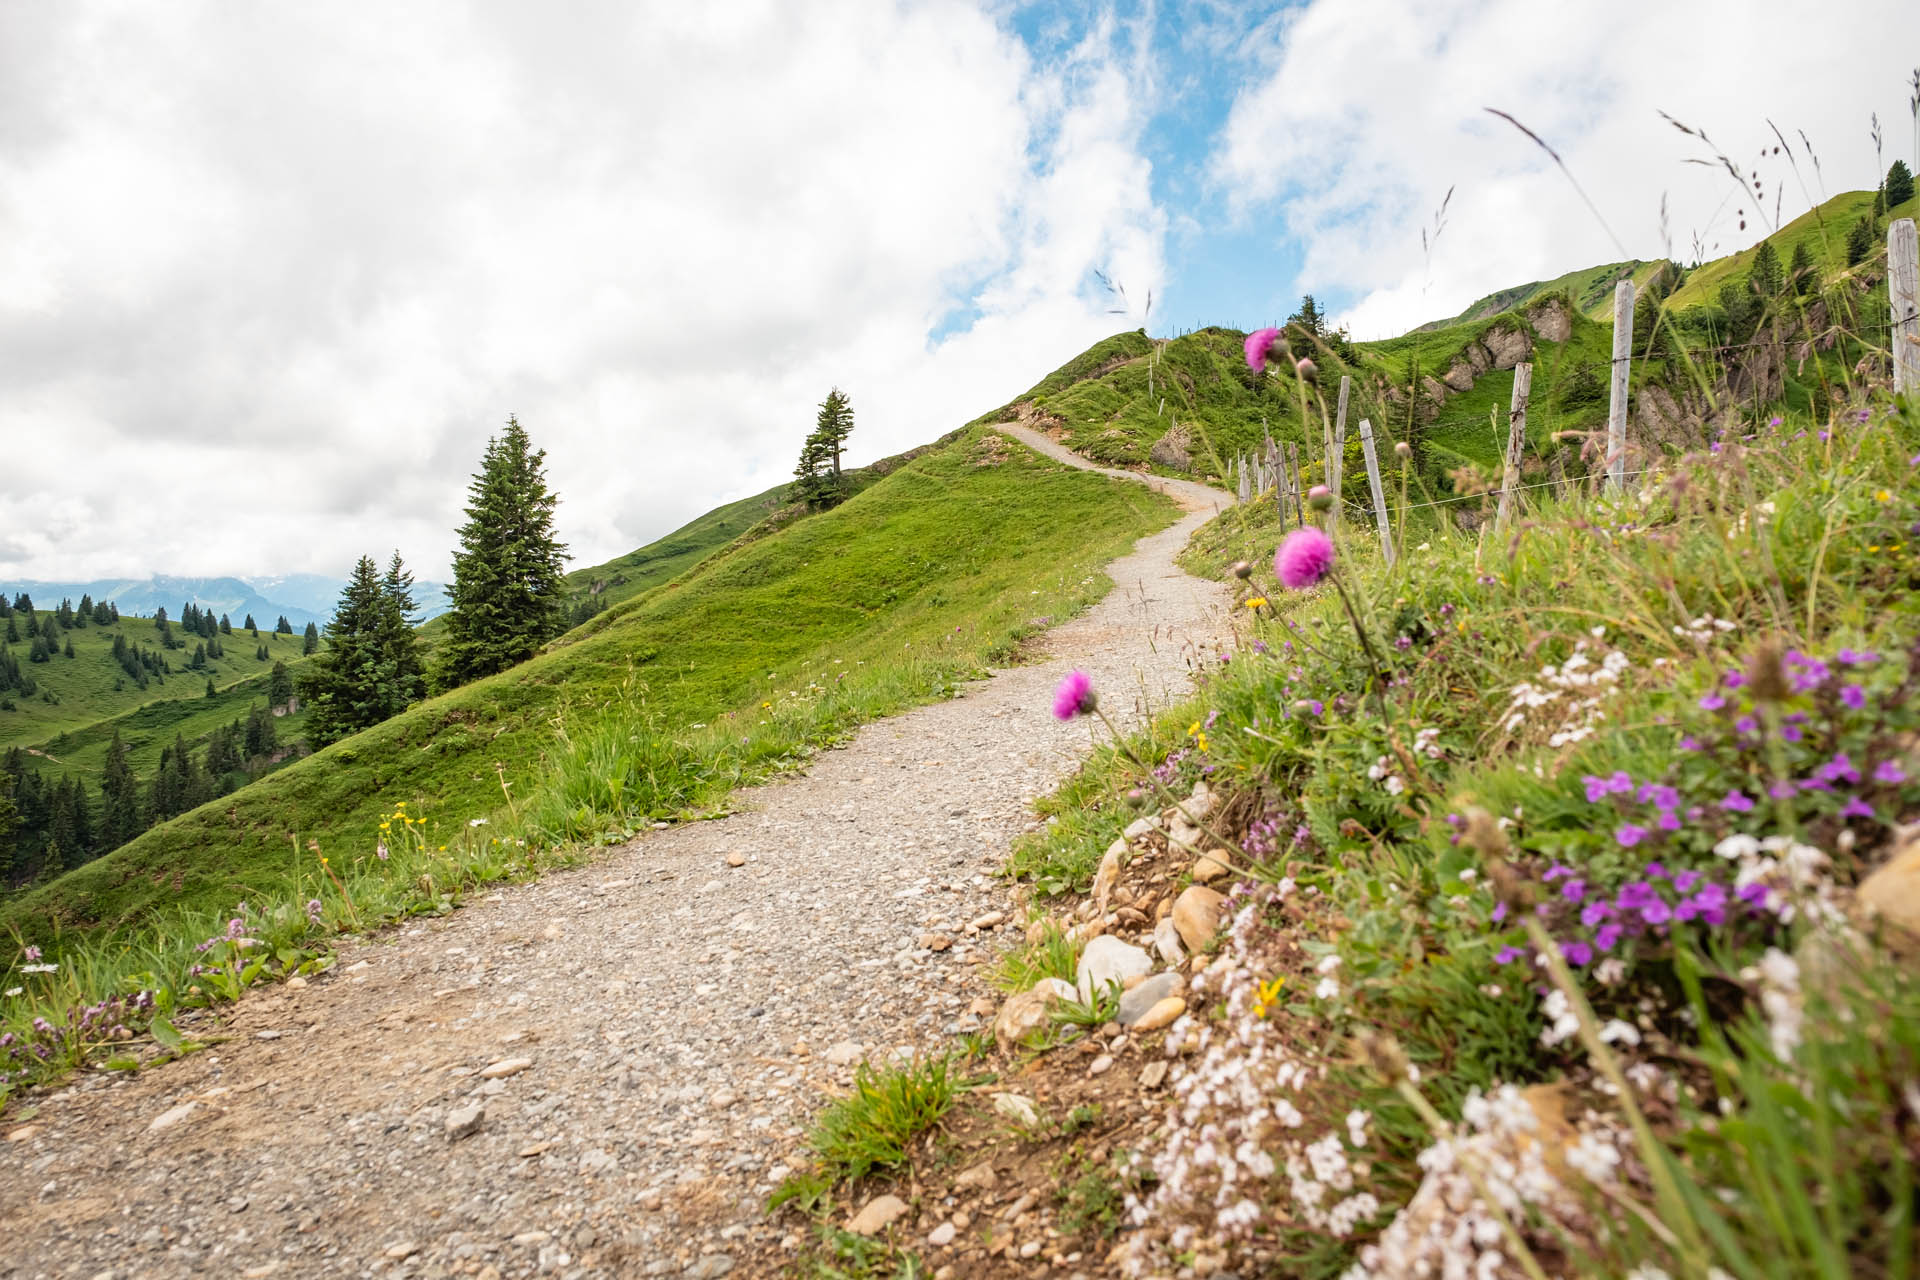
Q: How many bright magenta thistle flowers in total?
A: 3